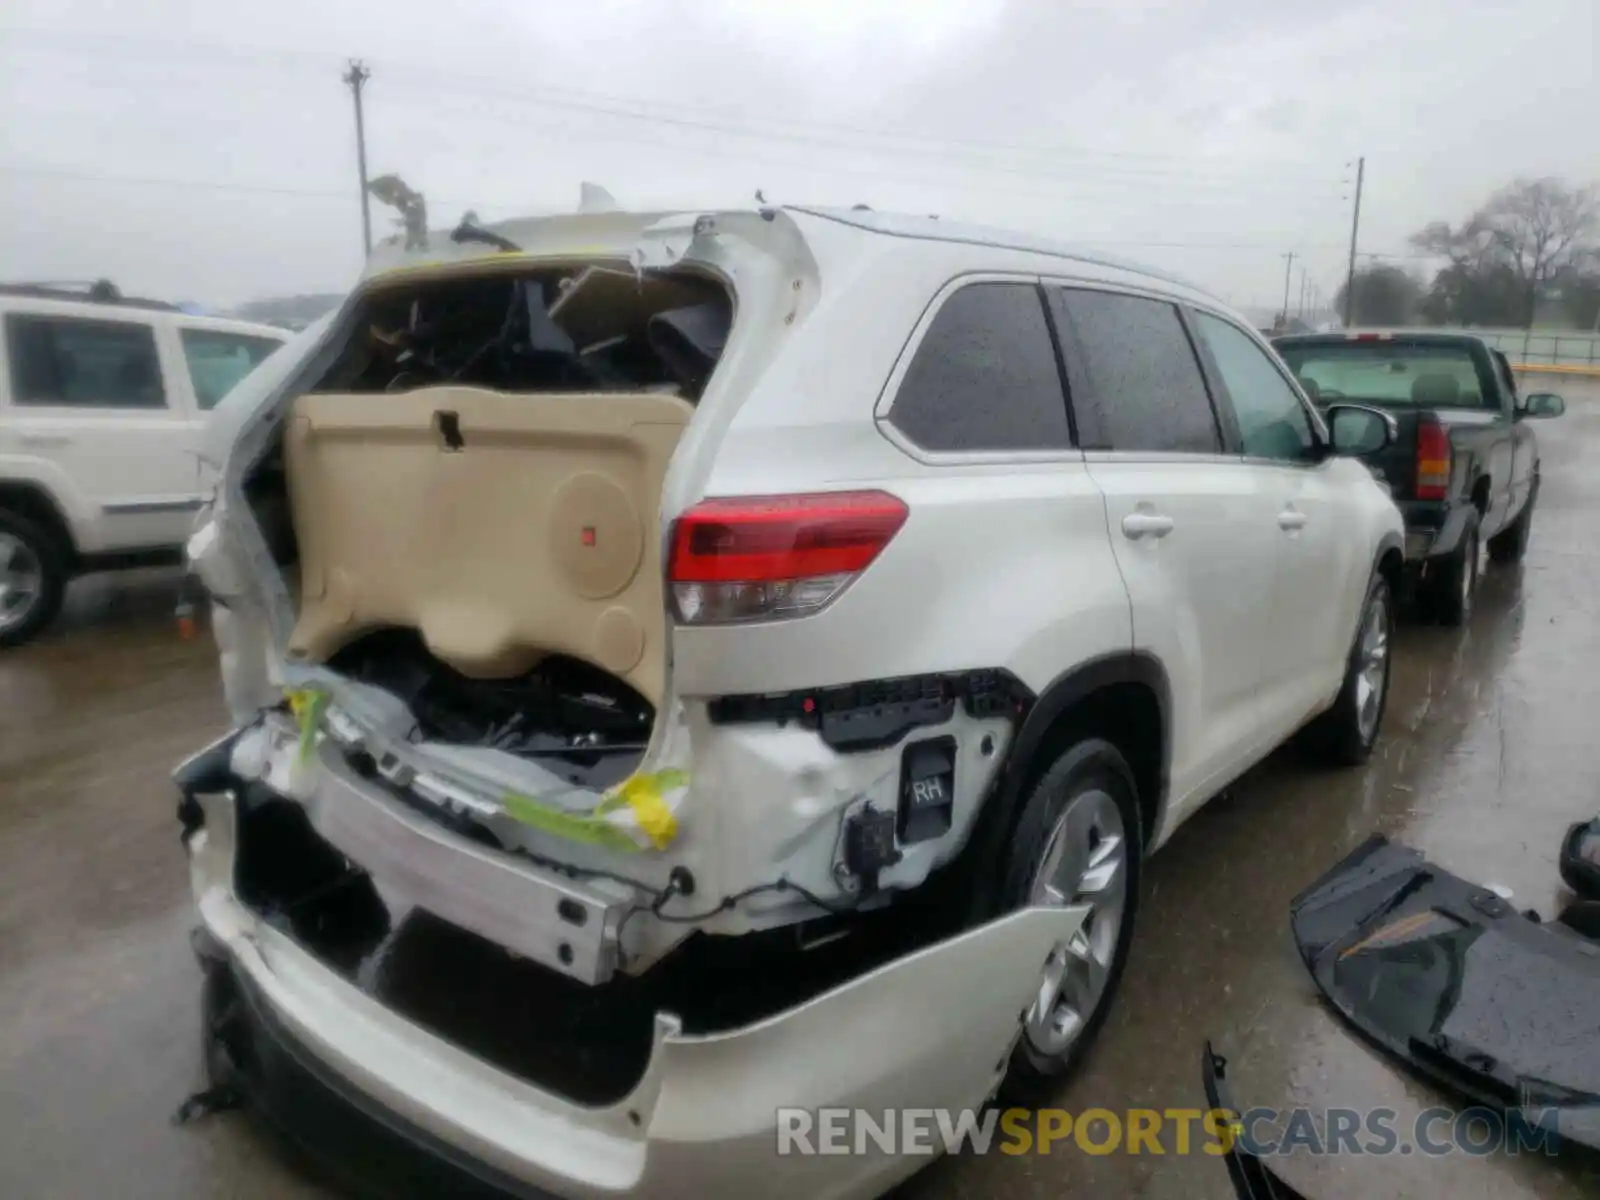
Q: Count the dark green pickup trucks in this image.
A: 1